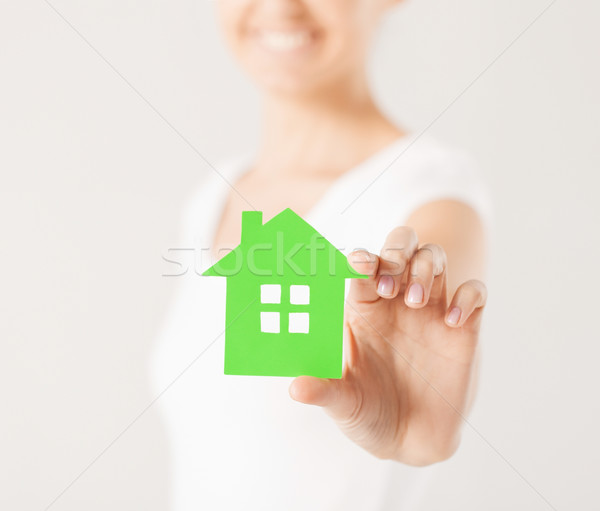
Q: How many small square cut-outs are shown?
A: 4